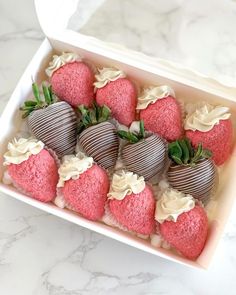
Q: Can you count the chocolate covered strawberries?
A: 4